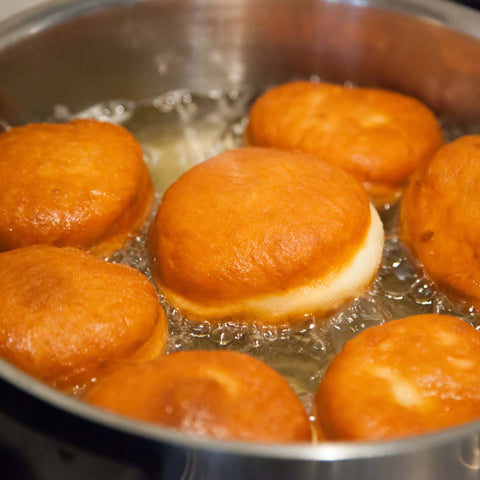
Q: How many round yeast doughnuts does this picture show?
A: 7